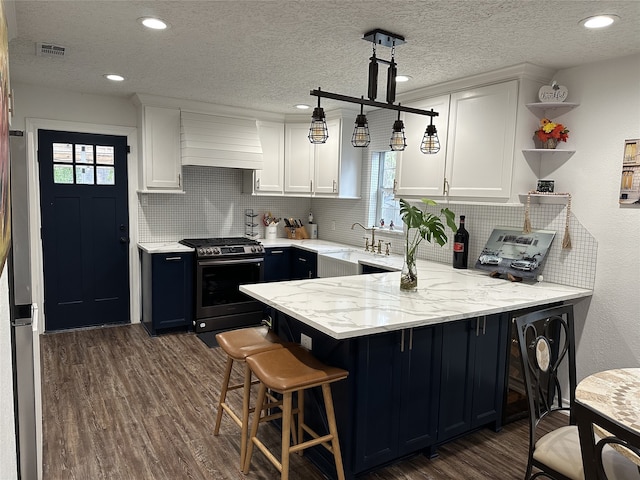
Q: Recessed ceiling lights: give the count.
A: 5